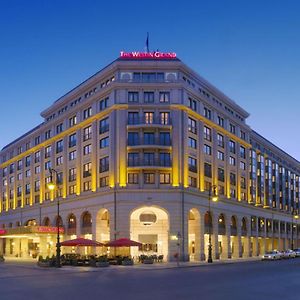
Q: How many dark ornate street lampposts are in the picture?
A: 3